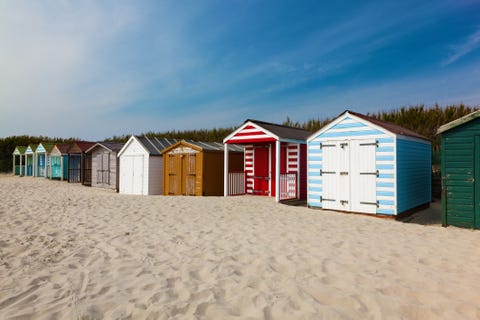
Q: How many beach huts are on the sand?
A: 11